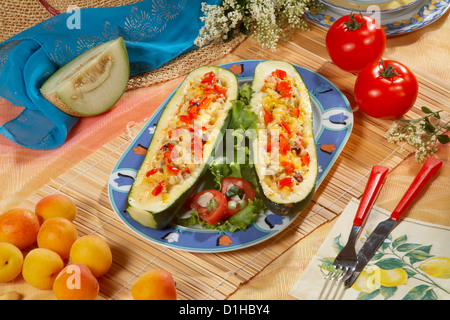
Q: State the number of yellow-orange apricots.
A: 8